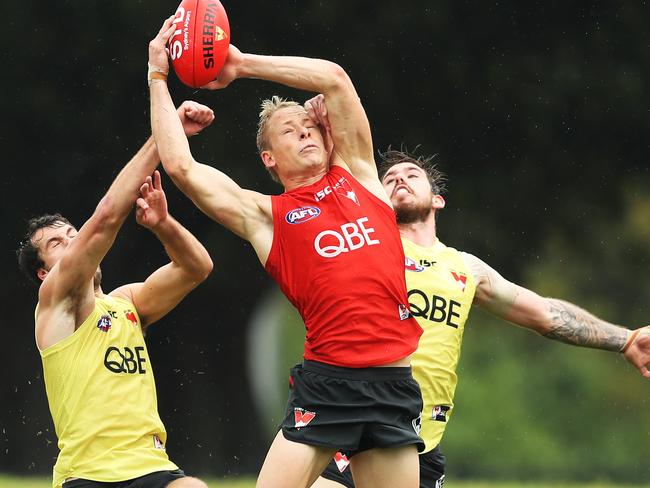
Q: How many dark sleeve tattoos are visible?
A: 1